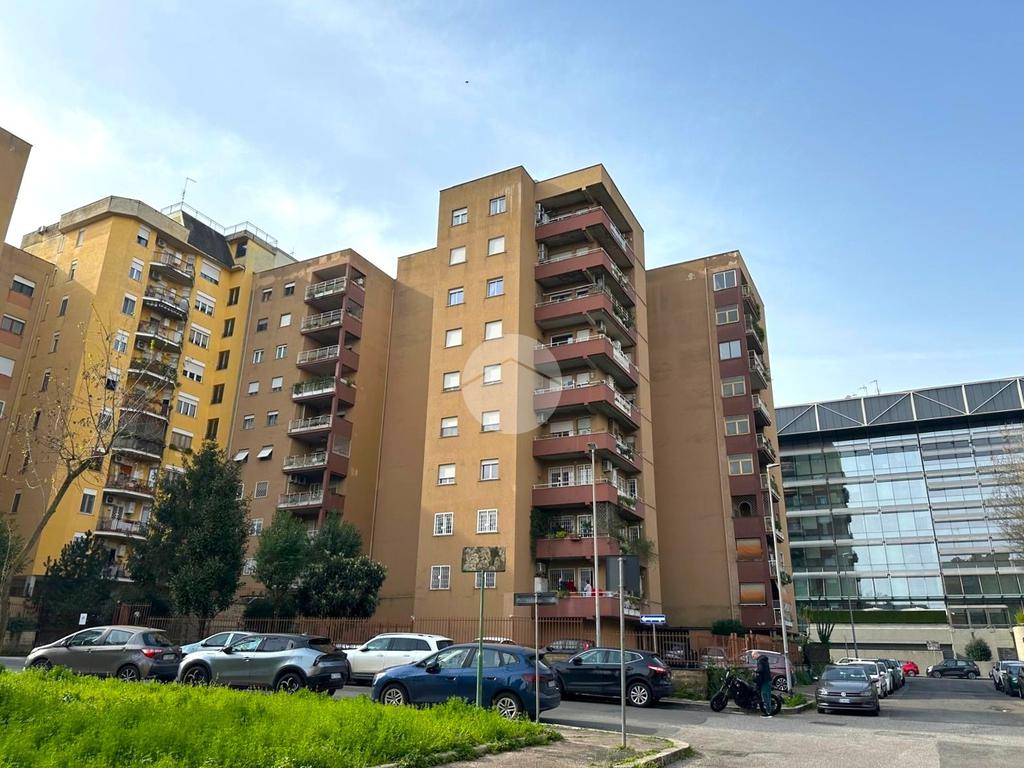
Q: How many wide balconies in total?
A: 9